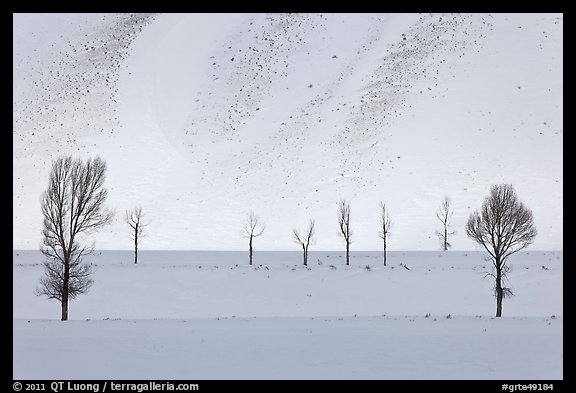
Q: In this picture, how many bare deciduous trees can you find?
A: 8